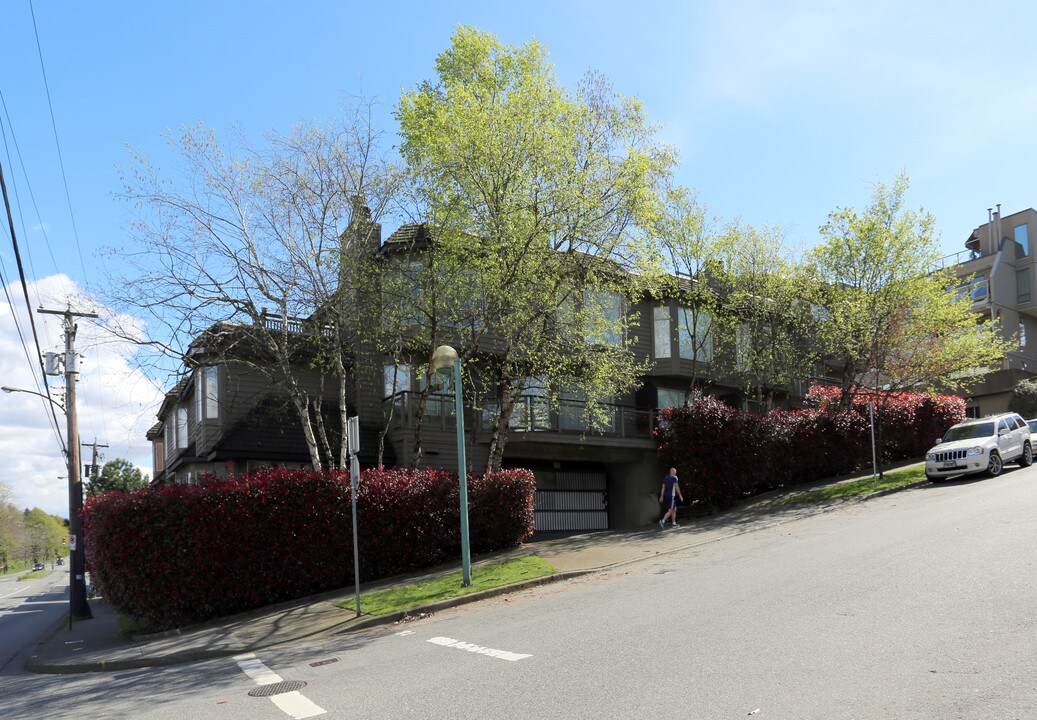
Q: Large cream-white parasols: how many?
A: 0